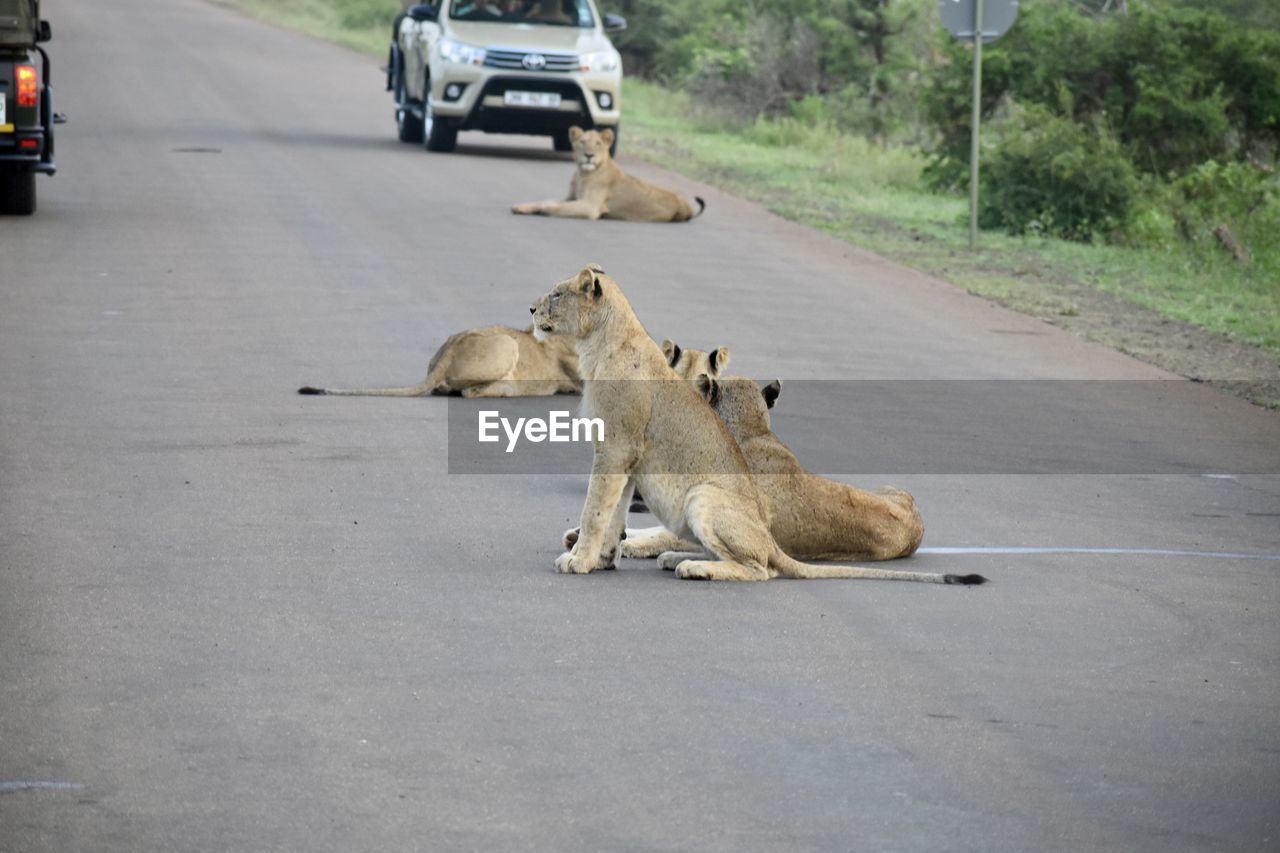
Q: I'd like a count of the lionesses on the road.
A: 5